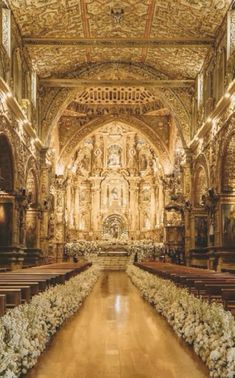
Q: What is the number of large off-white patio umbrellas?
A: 0